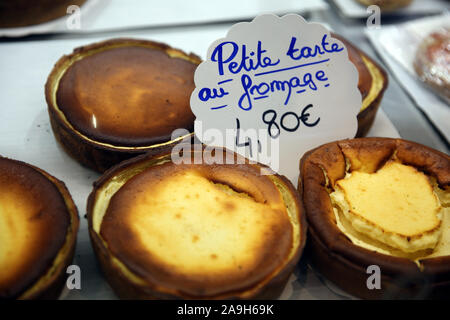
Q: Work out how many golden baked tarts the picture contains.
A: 5